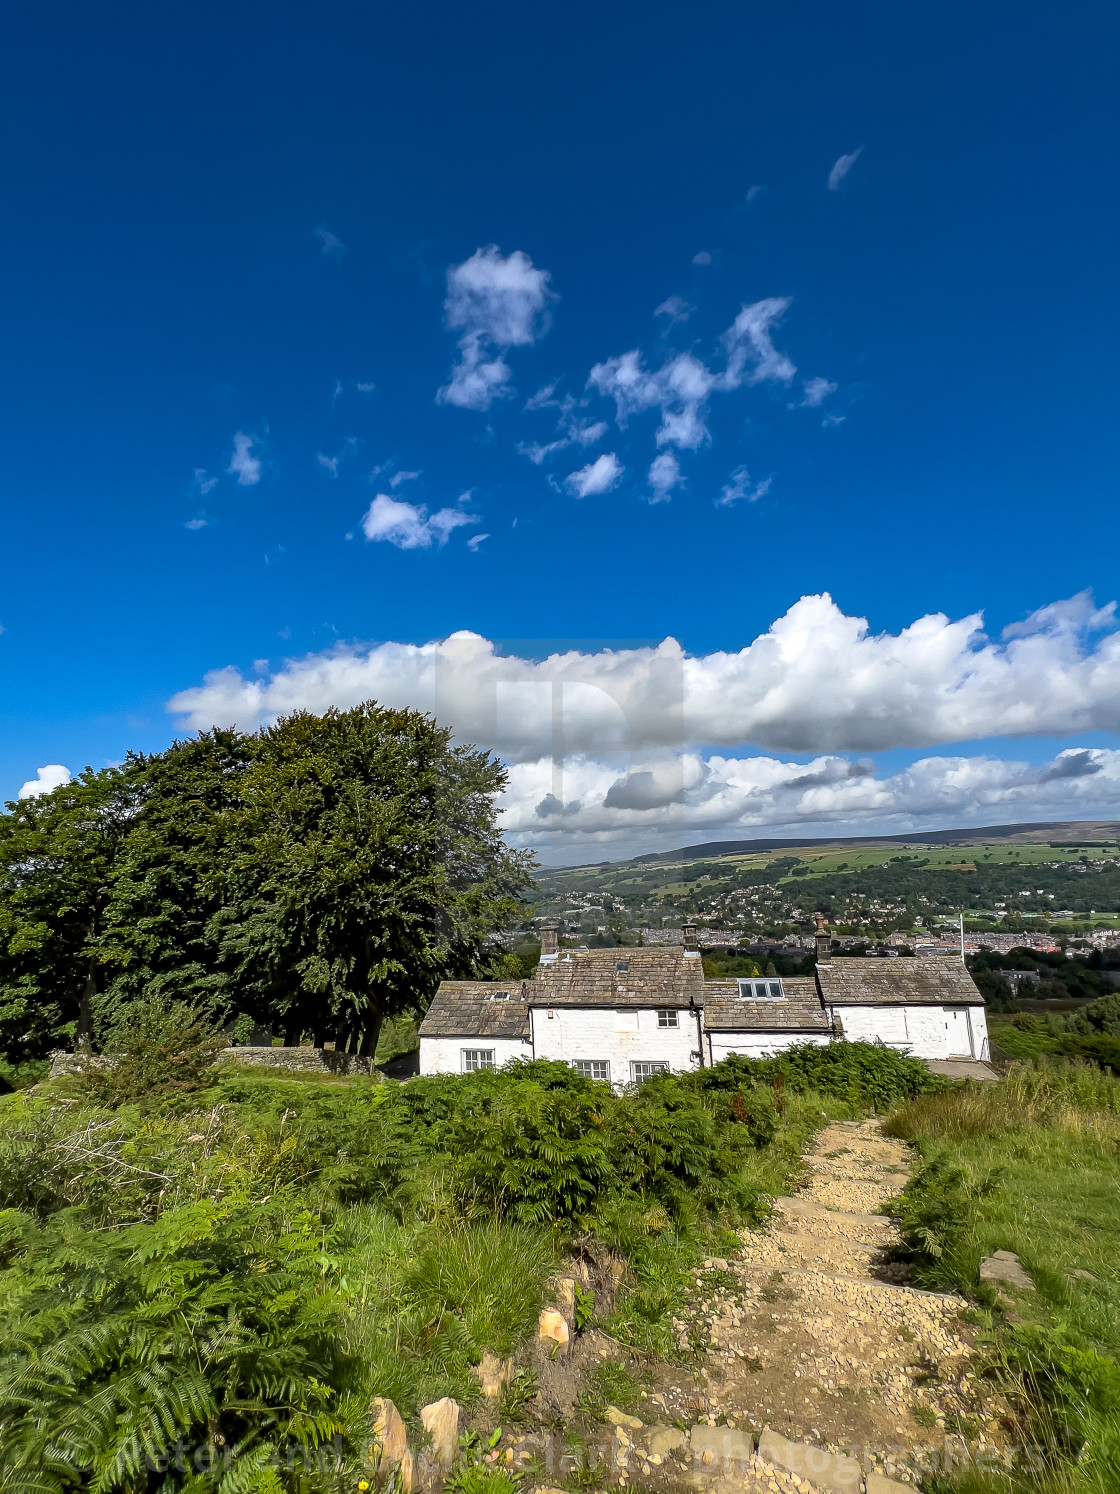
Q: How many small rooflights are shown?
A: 2